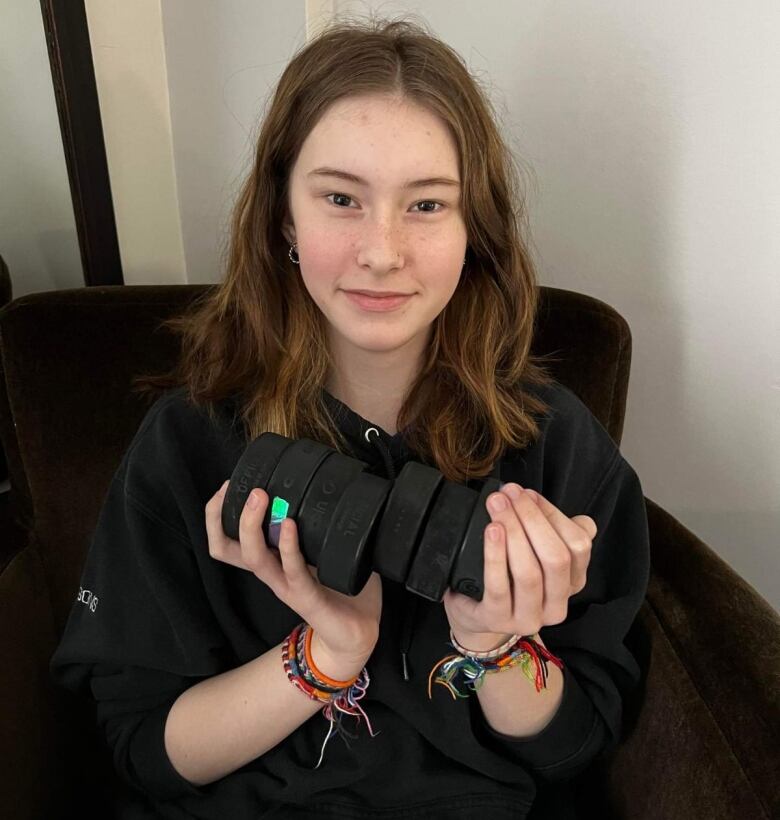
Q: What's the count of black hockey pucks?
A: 7